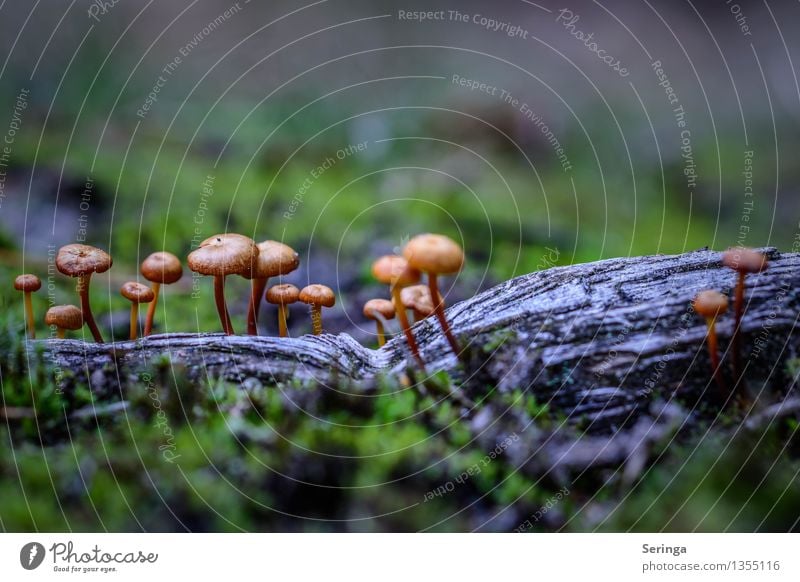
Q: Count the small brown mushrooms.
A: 15